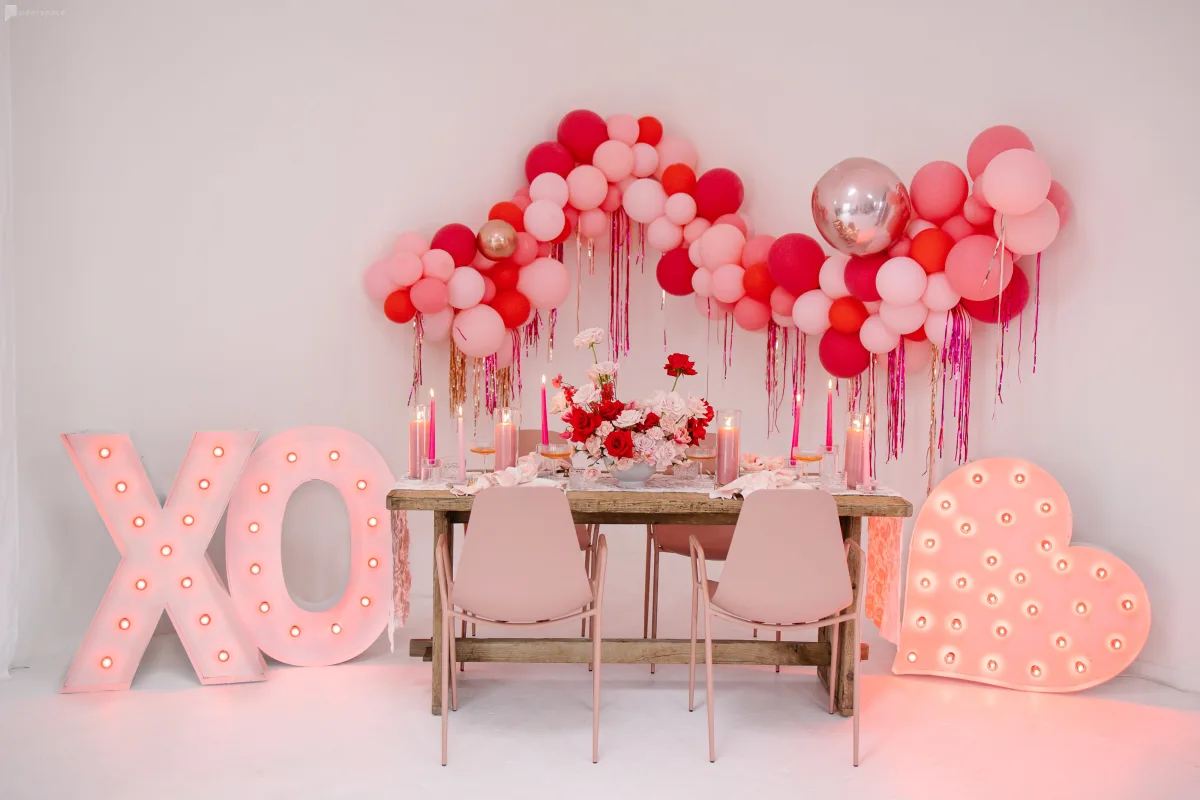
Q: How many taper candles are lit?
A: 6